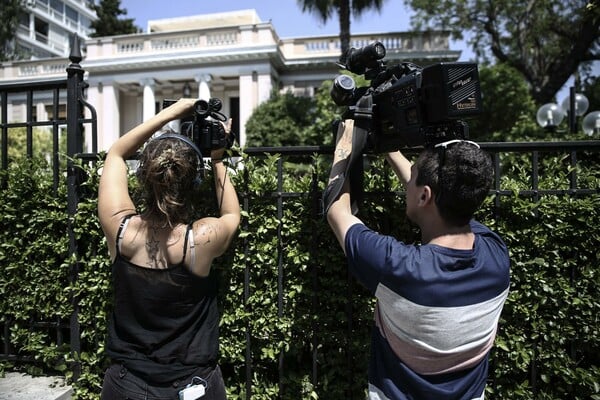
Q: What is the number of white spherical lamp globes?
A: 3